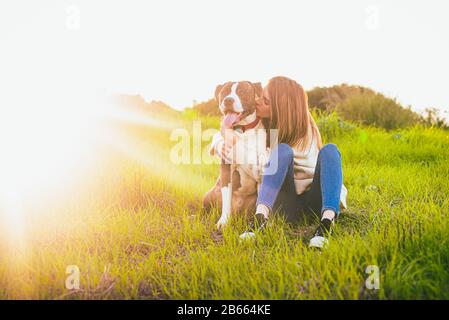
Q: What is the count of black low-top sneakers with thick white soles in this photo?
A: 2